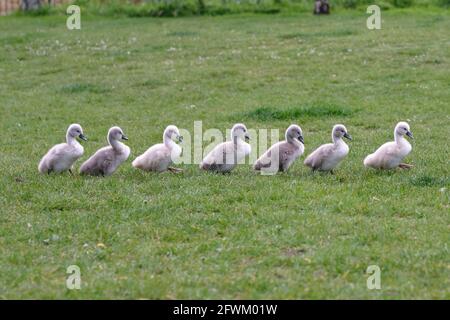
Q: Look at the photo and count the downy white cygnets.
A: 7